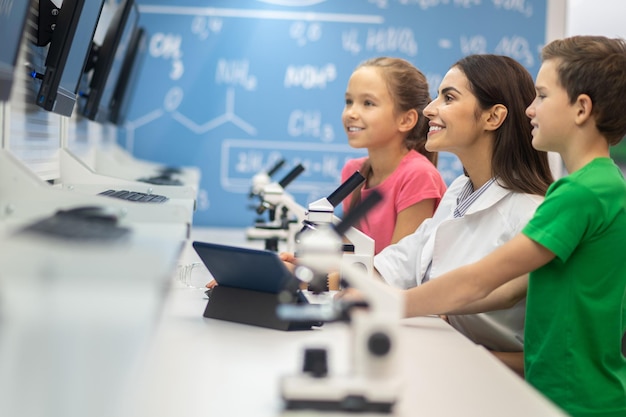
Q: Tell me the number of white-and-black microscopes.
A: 4